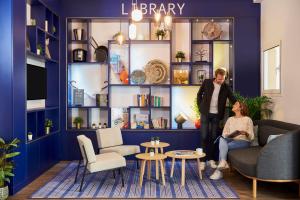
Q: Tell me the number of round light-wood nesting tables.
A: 3